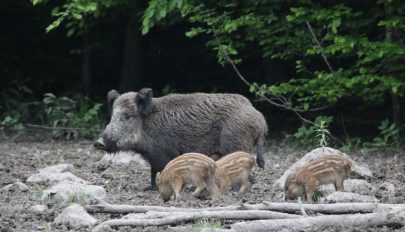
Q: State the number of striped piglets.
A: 3